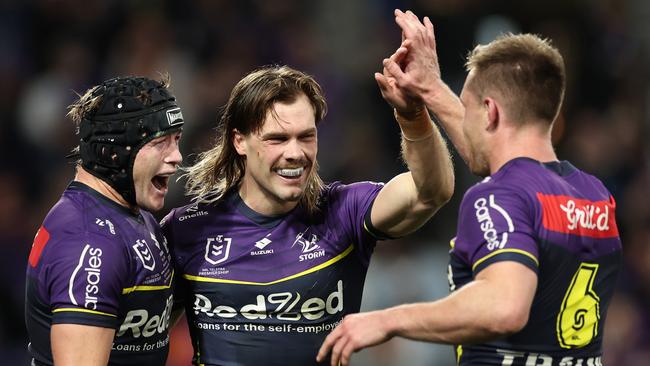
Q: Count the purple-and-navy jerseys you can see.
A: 3